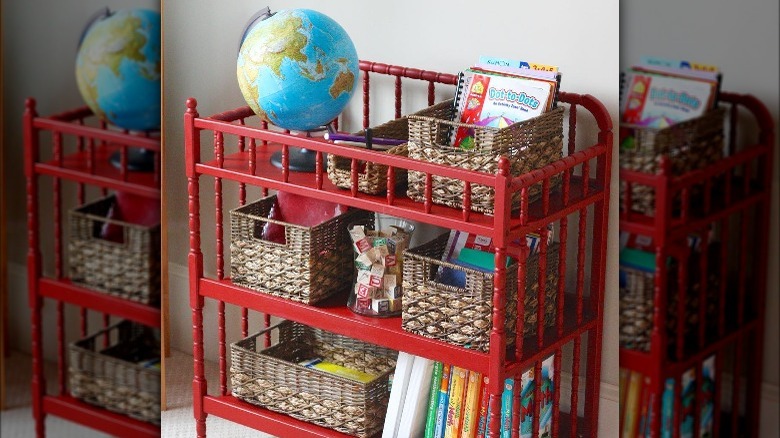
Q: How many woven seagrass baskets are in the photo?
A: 5